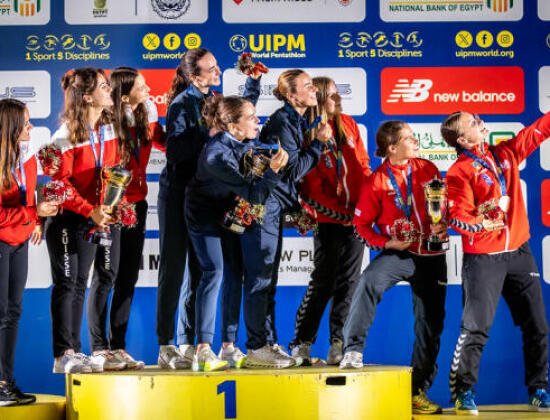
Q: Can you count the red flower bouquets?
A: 8